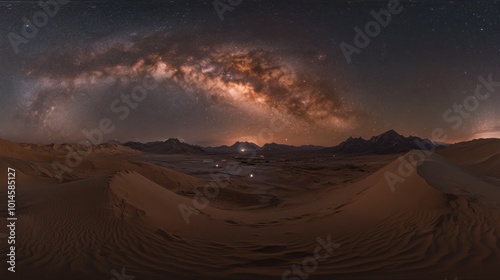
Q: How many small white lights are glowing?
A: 3